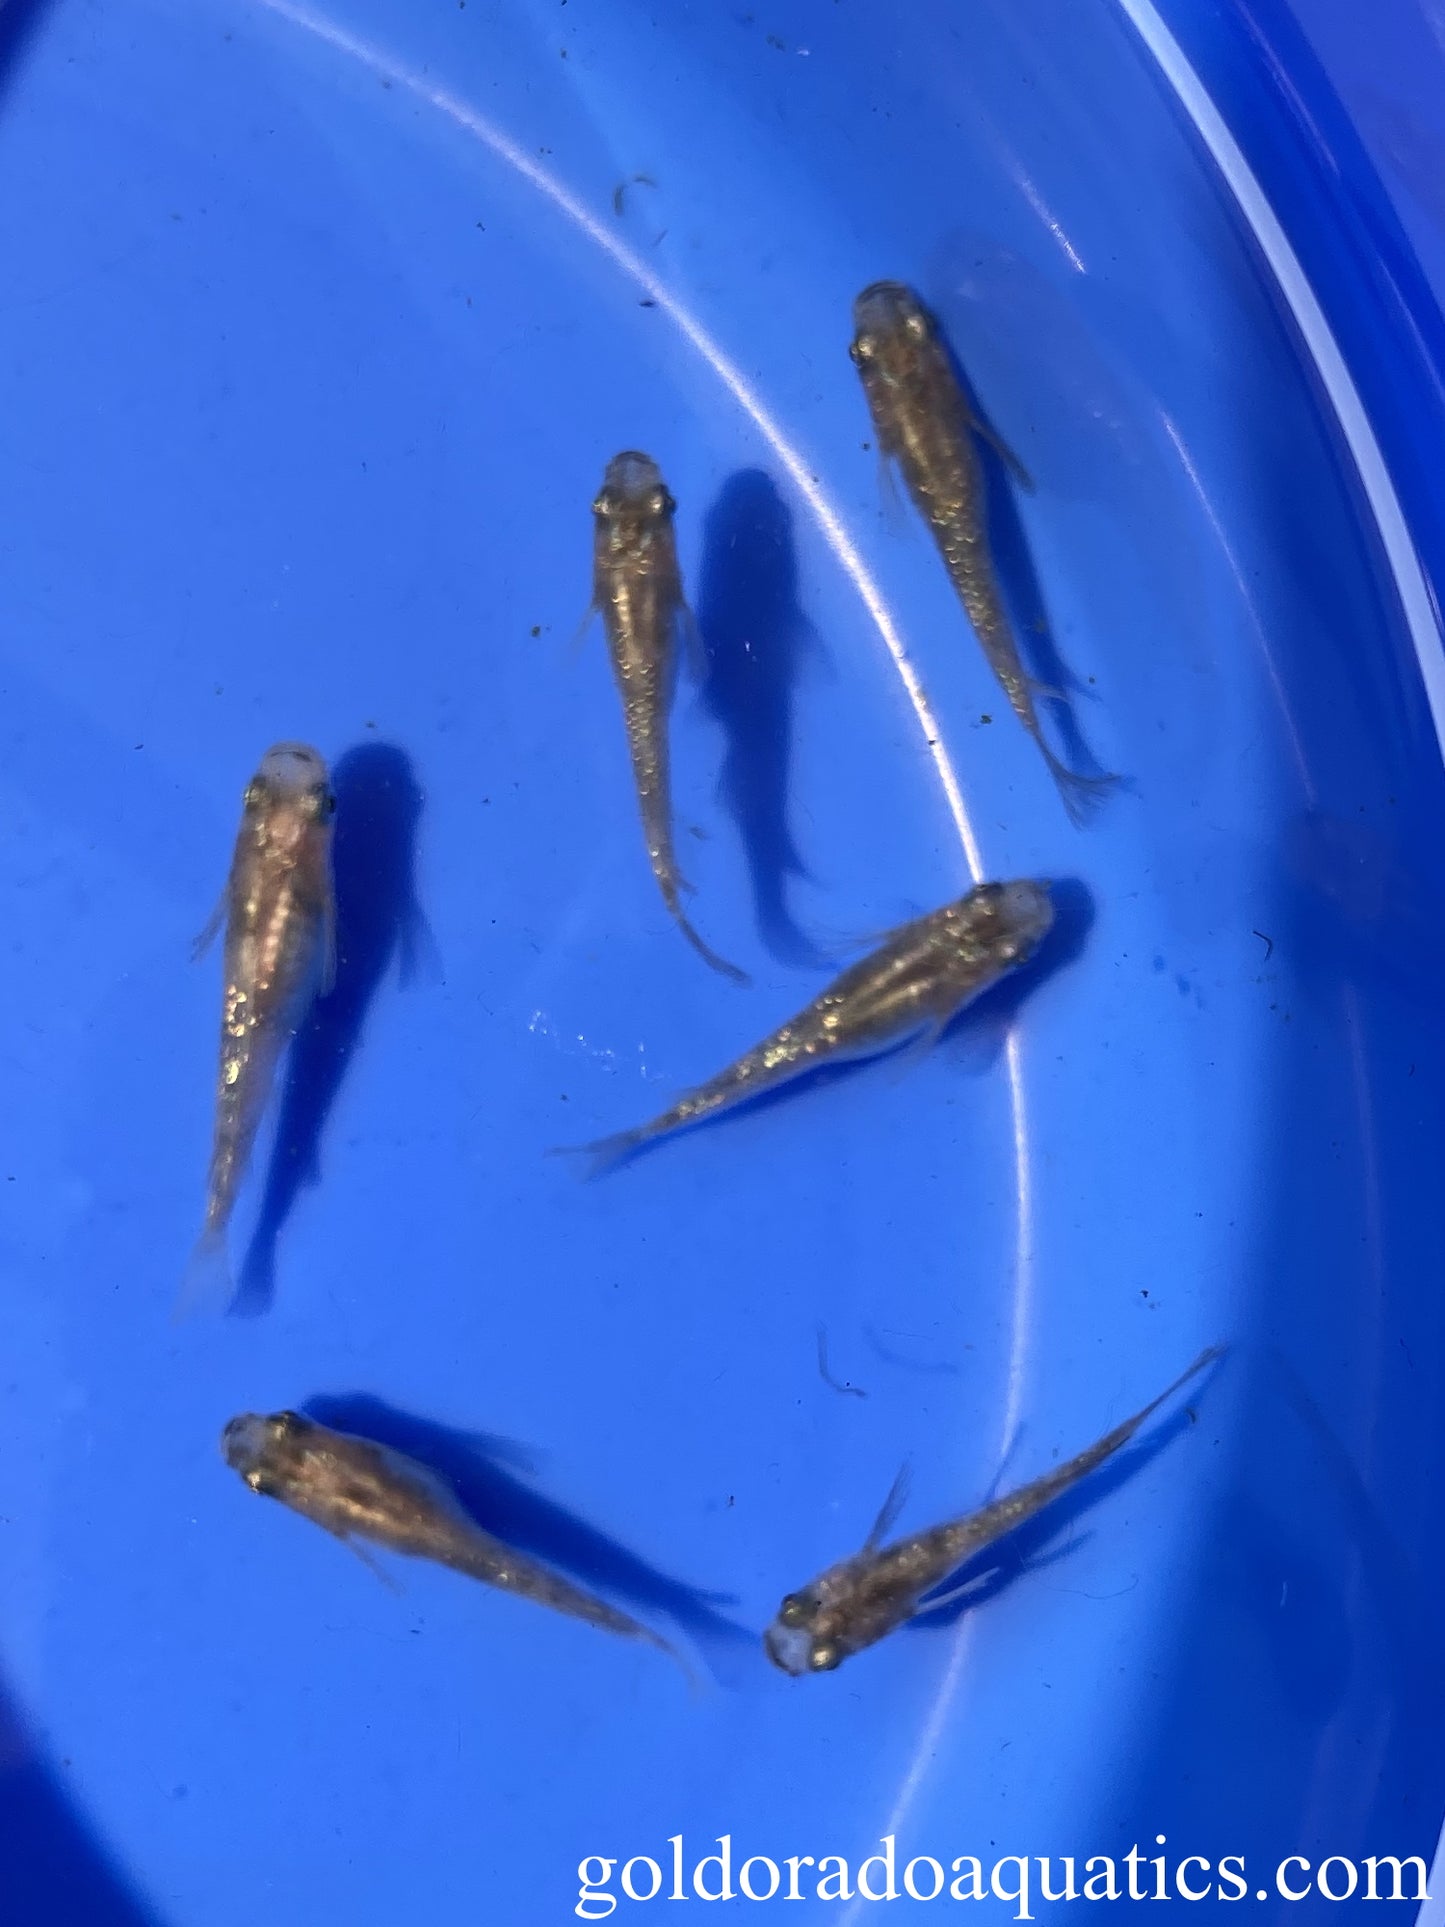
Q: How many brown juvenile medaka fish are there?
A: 6